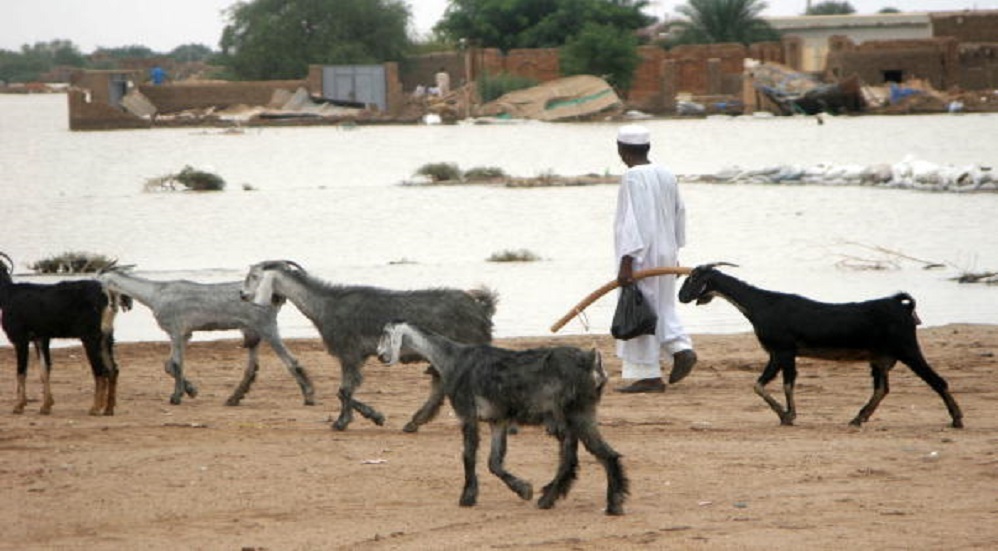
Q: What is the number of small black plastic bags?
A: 1